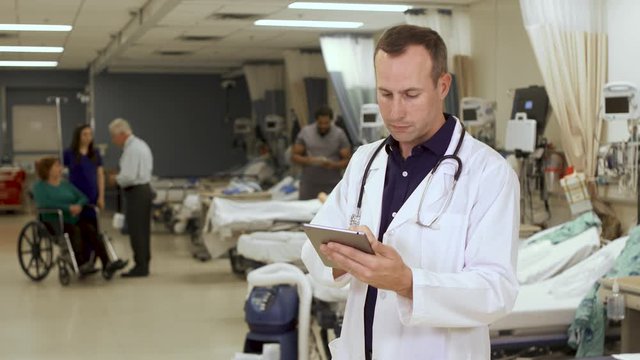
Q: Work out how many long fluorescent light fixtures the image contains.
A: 5